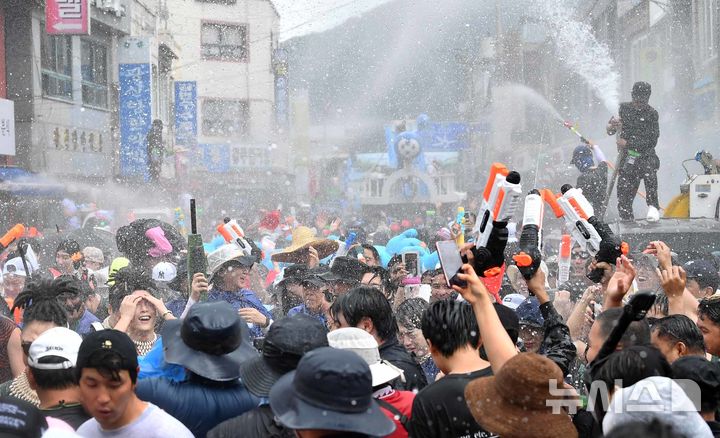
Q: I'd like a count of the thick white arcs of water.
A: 2